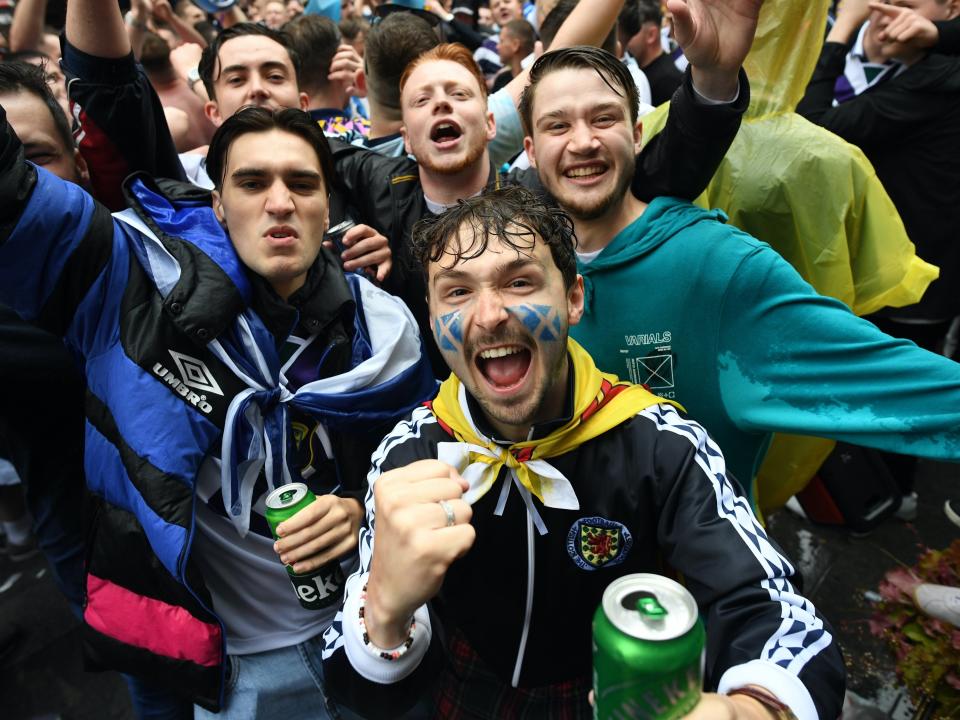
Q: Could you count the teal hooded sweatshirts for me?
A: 1